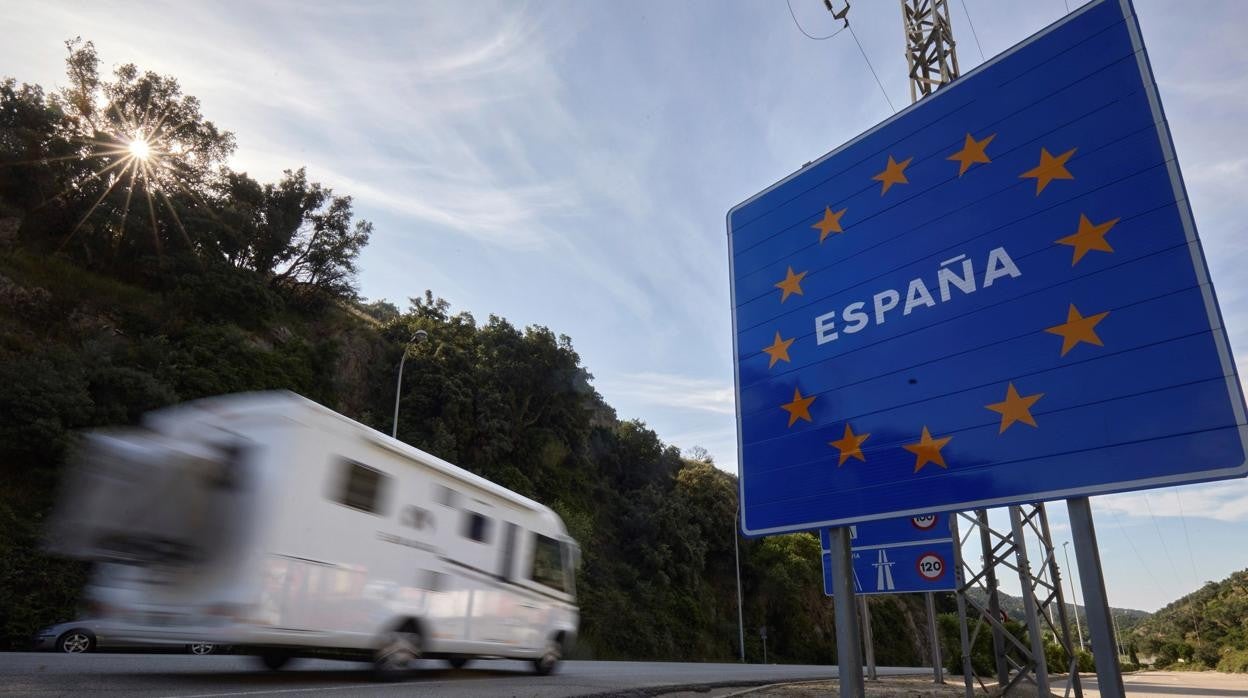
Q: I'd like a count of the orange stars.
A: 12